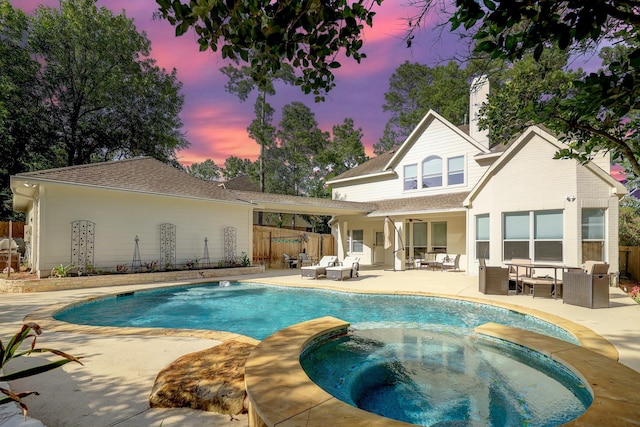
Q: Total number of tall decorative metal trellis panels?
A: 3